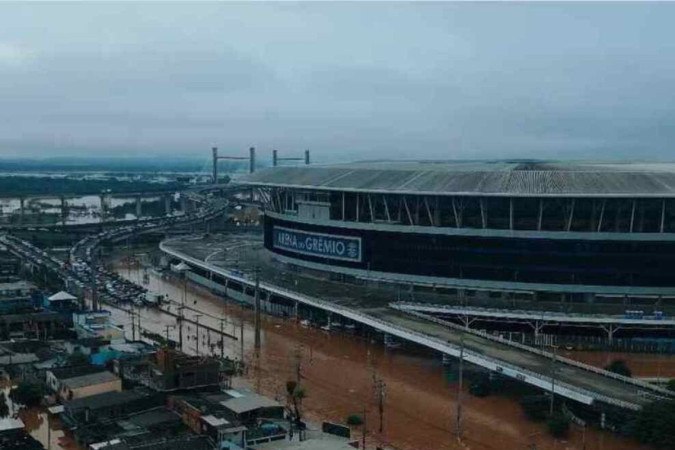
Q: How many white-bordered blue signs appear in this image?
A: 1